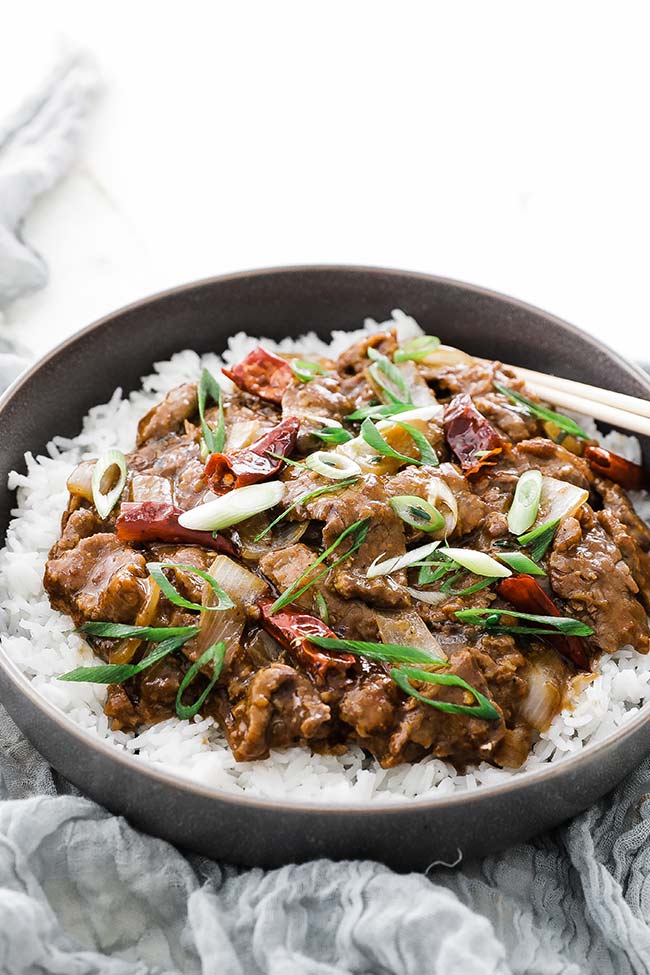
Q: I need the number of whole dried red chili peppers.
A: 7